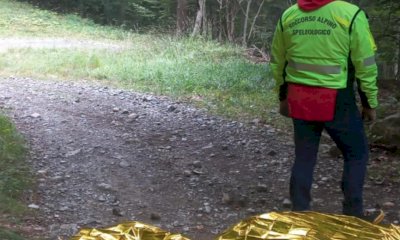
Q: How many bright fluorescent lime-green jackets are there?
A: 1